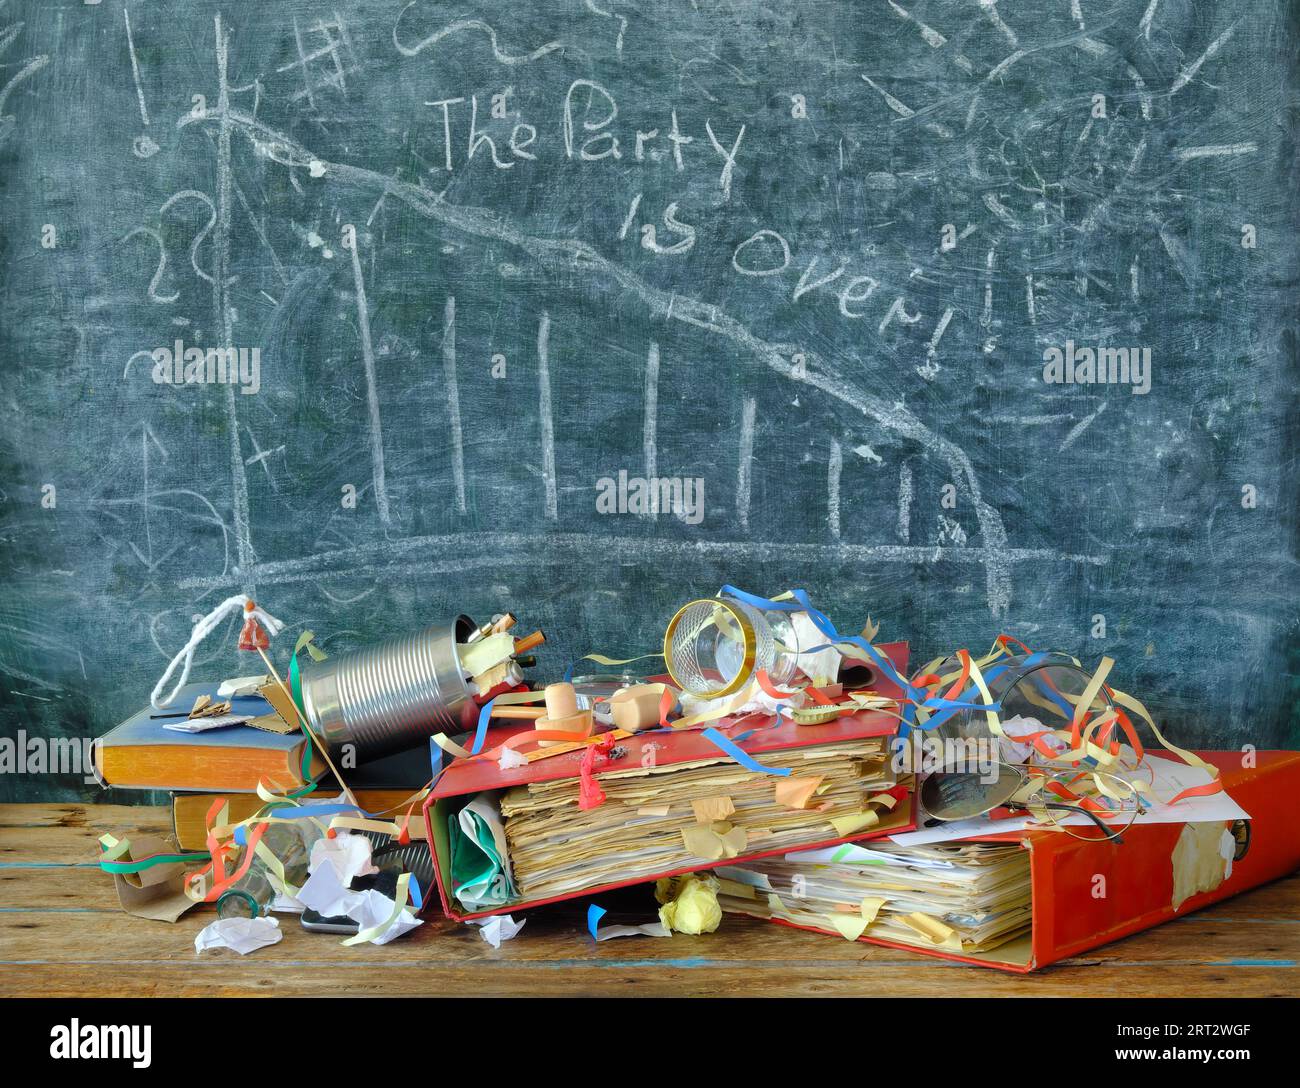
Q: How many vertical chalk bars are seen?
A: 7